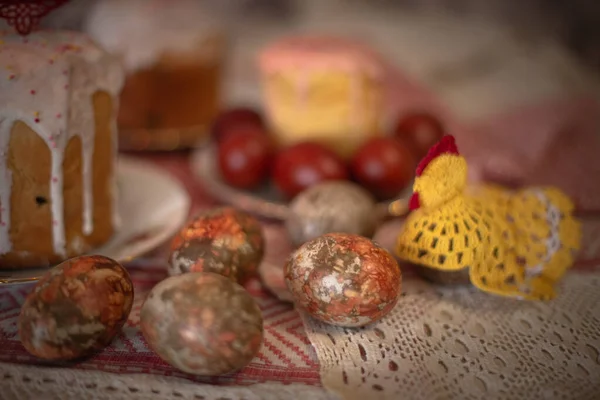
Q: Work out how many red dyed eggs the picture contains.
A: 5